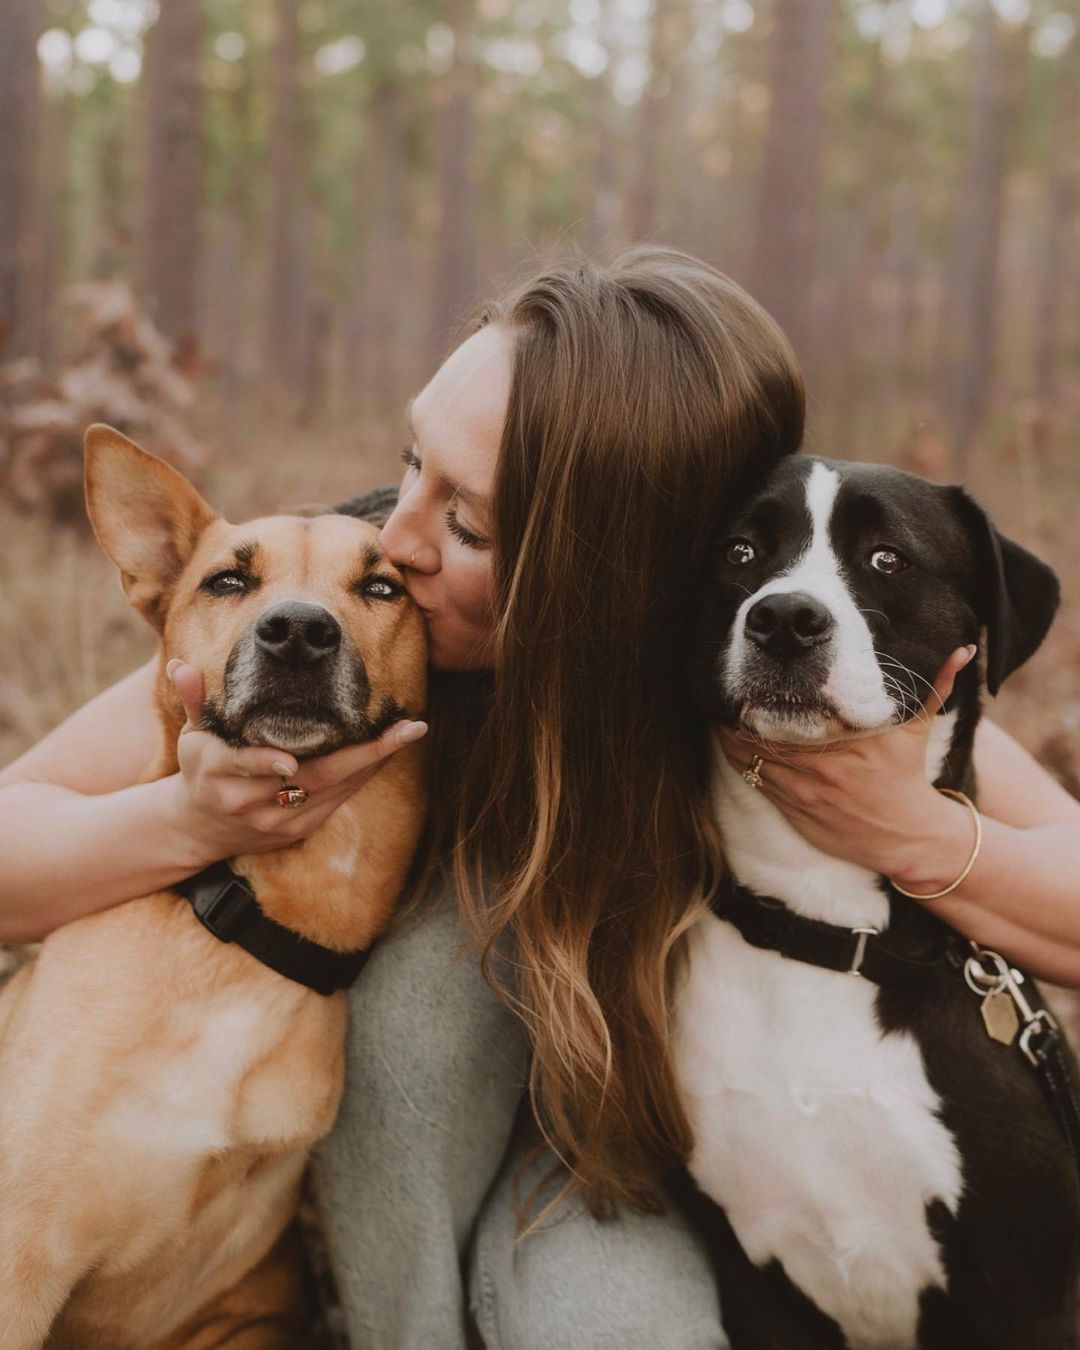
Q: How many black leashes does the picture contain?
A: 1